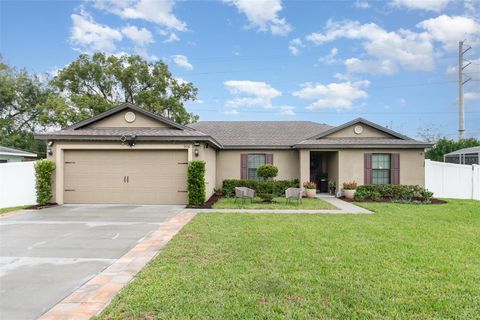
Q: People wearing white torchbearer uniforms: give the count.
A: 0